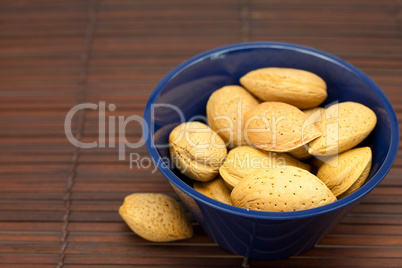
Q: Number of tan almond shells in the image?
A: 11